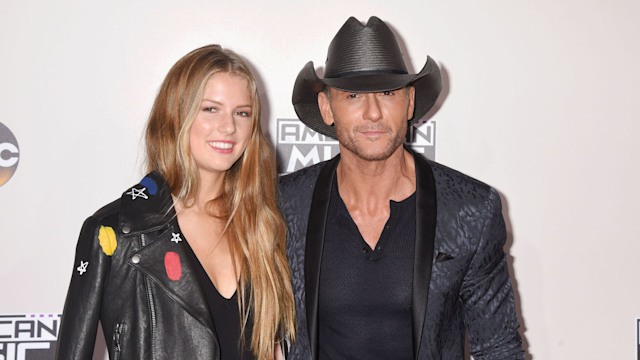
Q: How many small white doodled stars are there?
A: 3